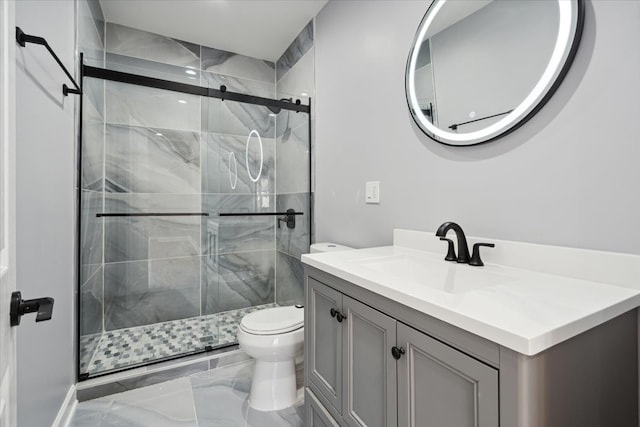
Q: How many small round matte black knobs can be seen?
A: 3